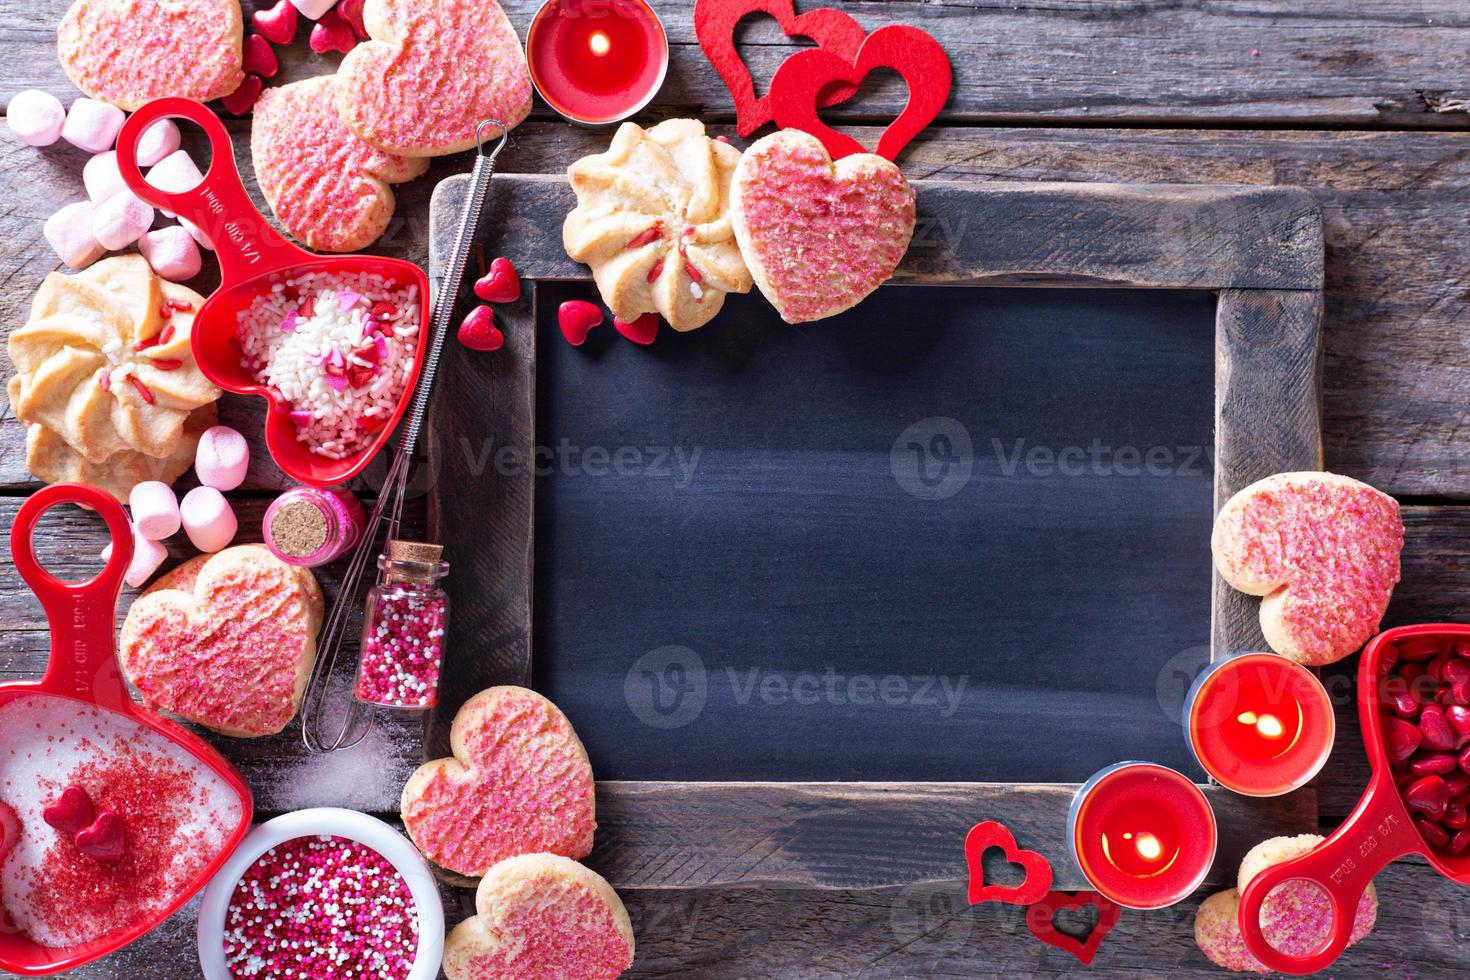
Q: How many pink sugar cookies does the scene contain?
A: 10